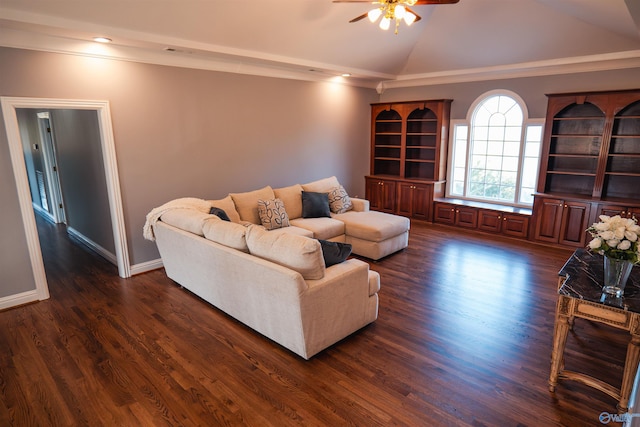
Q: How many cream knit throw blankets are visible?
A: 1